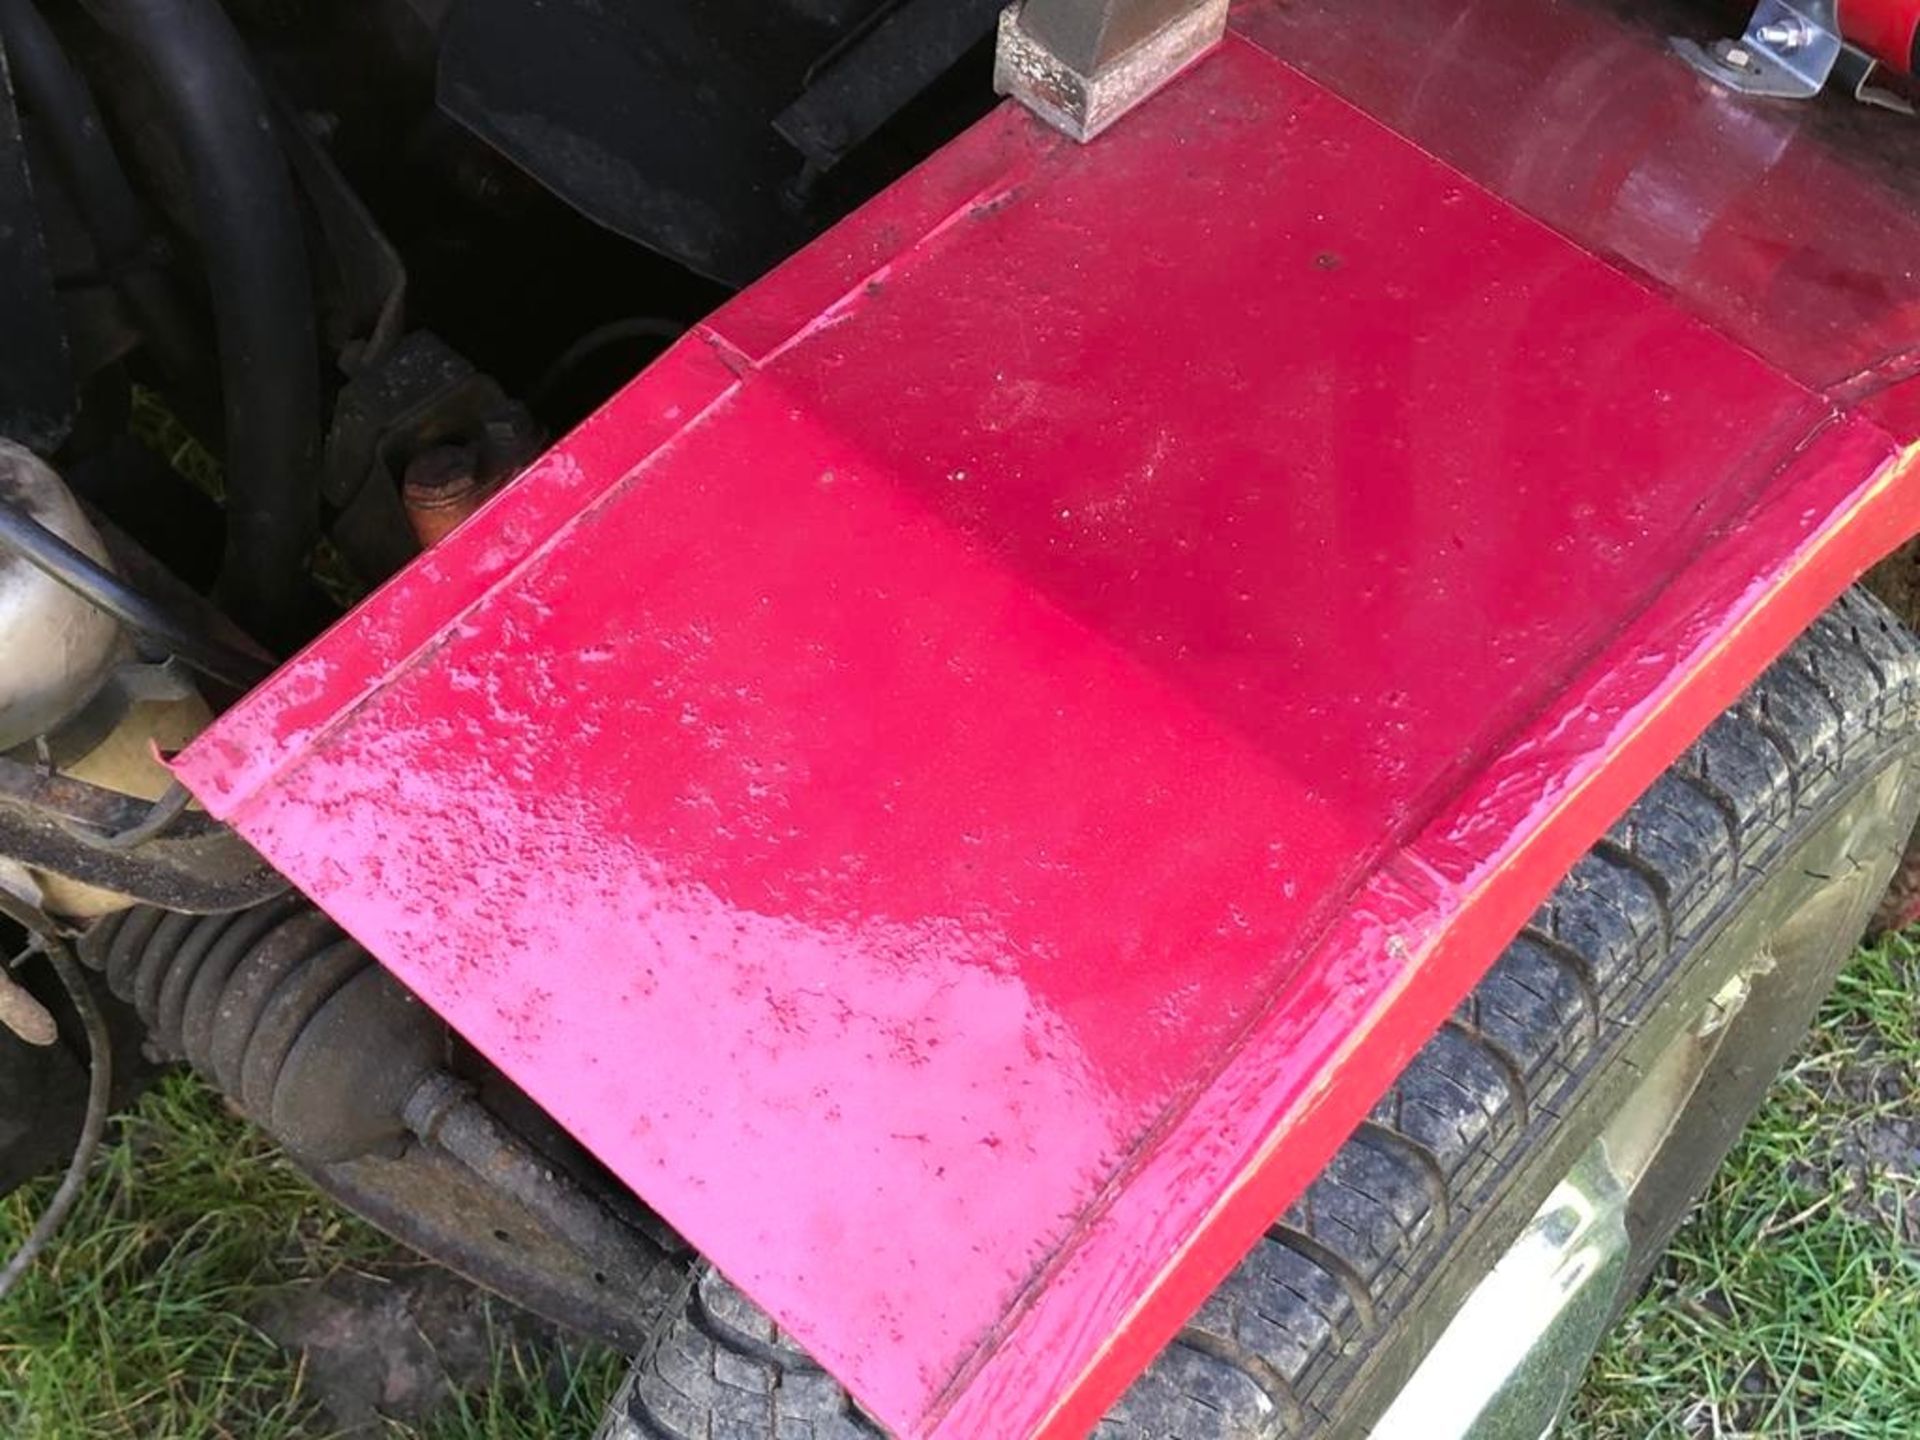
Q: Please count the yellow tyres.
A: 0